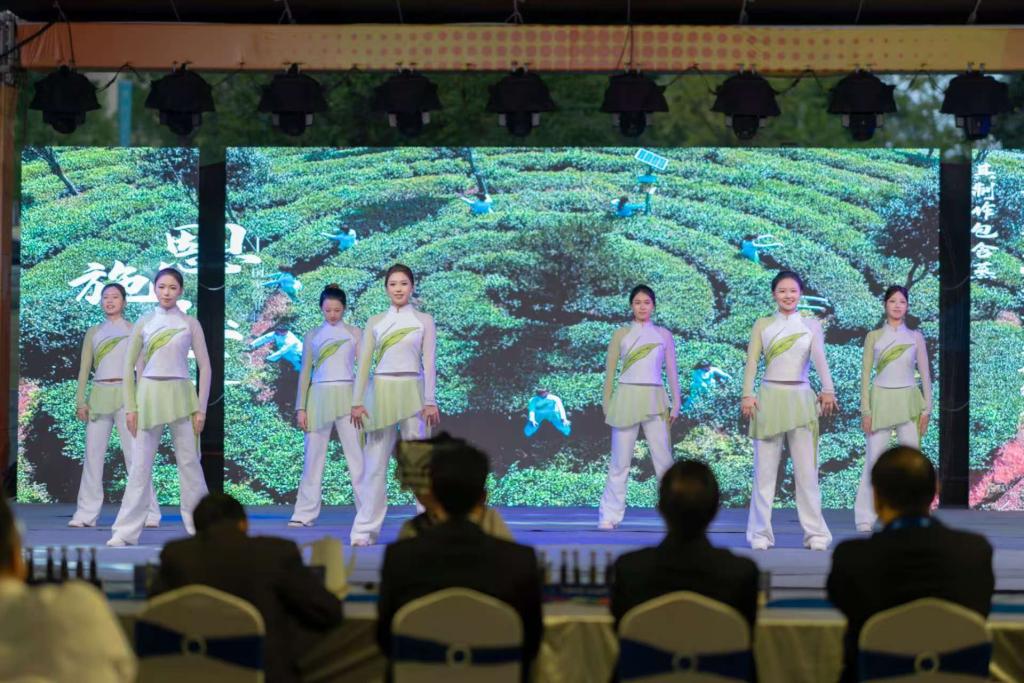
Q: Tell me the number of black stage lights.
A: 9